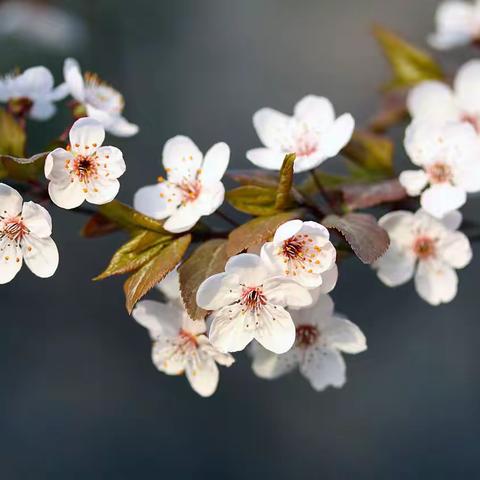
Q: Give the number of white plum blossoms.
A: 14